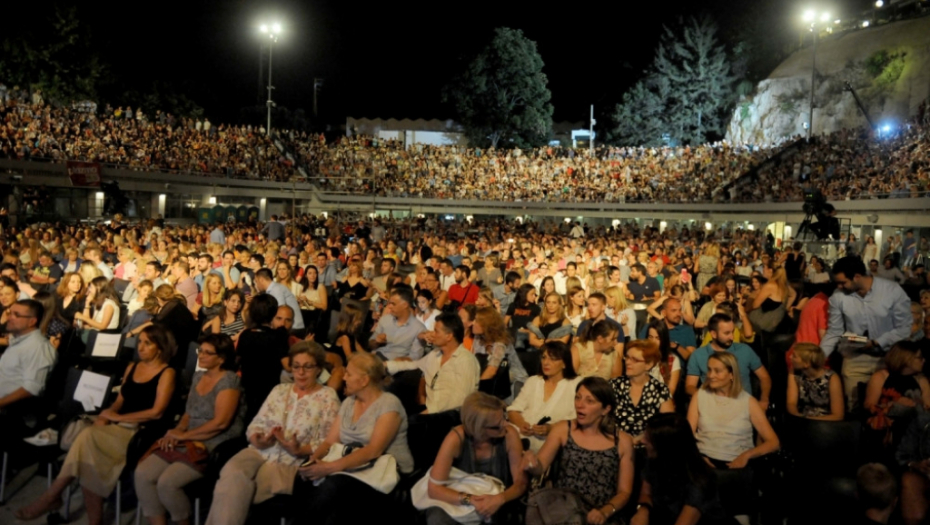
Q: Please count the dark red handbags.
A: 1